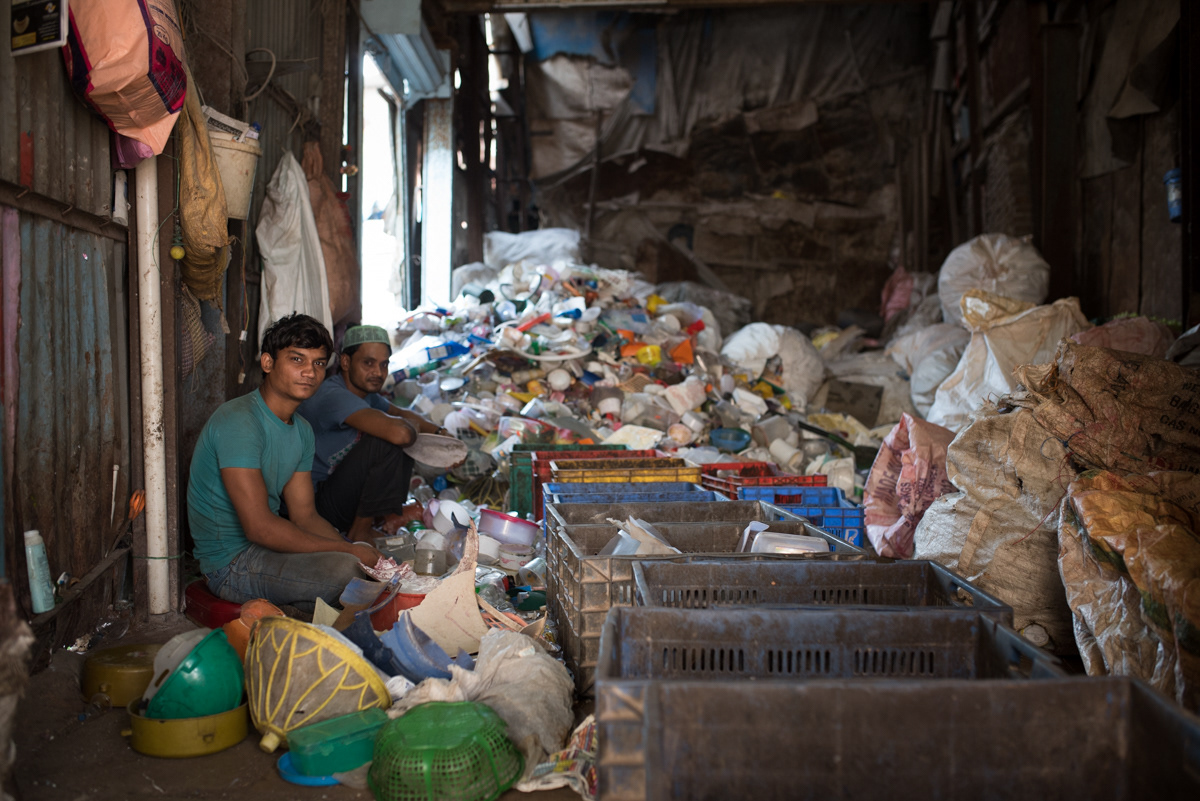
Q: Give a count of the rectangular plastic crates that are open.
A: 12